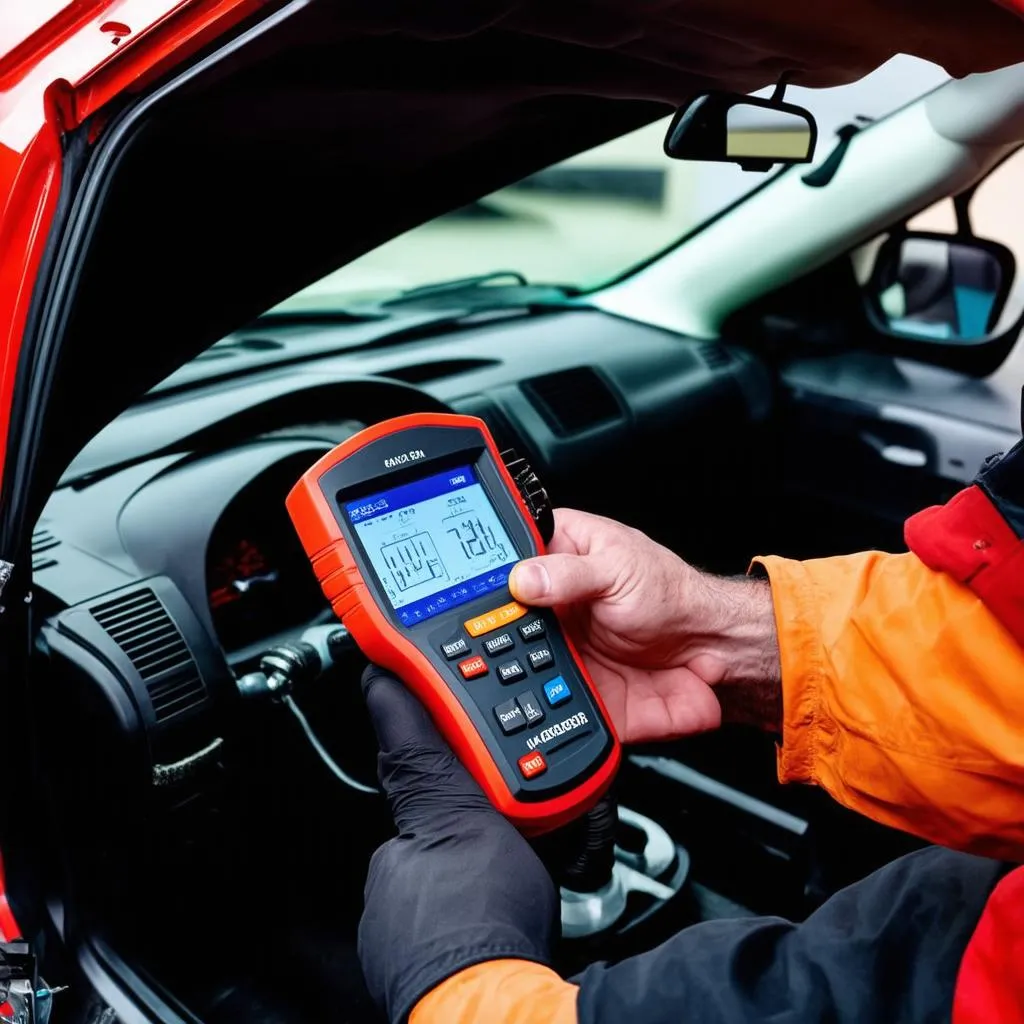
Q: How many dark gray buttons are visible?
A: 7